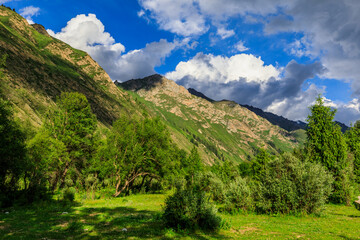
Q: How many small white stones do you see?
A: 3